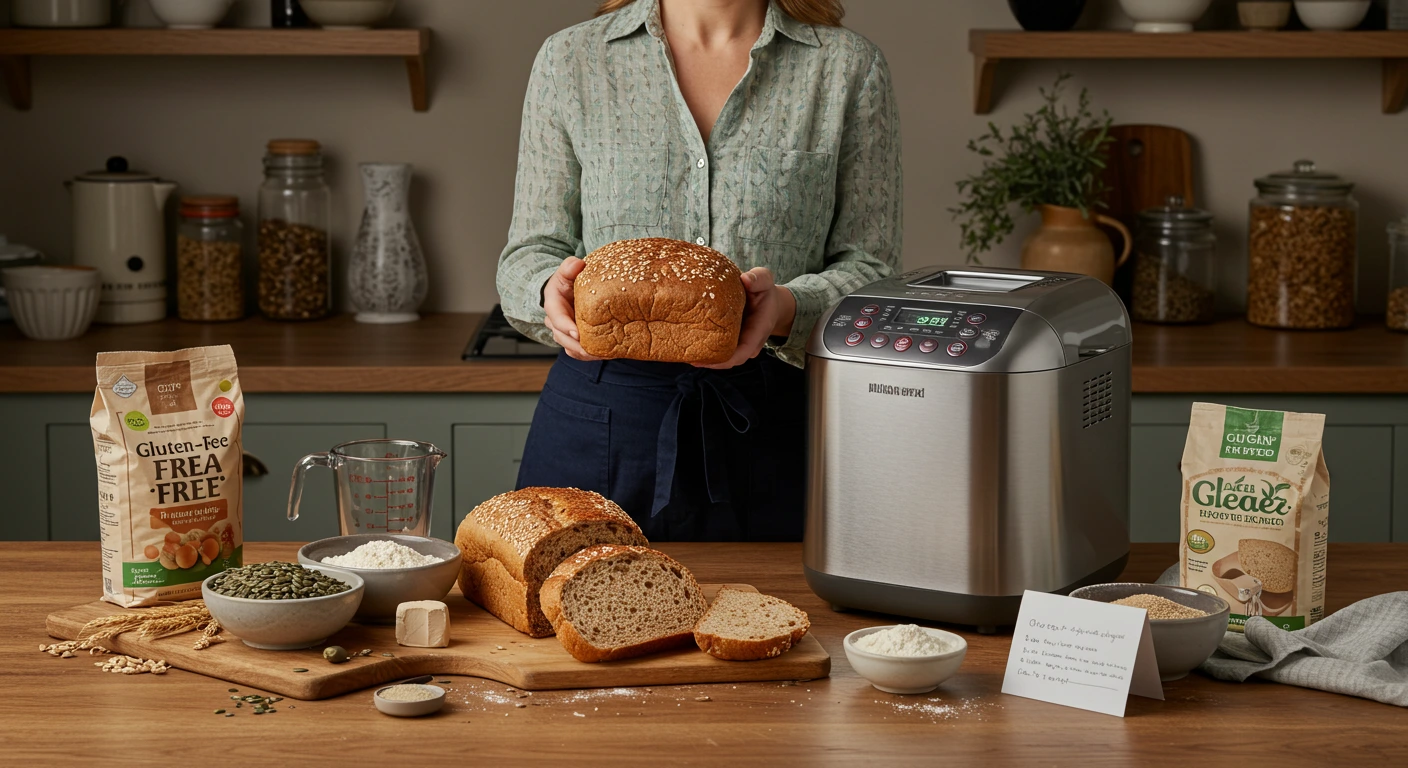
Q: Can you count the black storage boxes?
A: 0